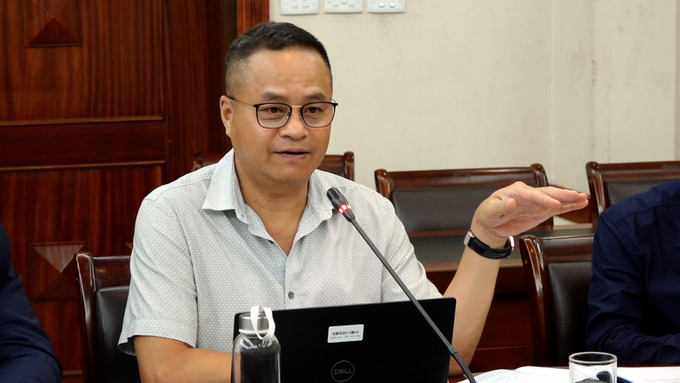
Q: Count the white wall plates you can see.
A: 3